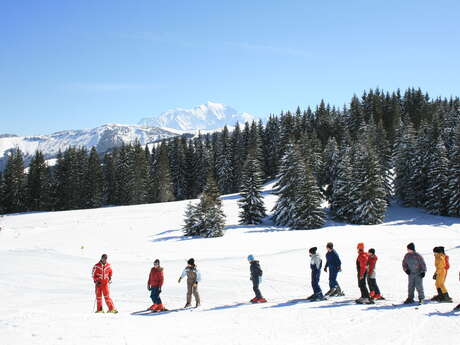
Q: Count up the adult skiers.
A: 1